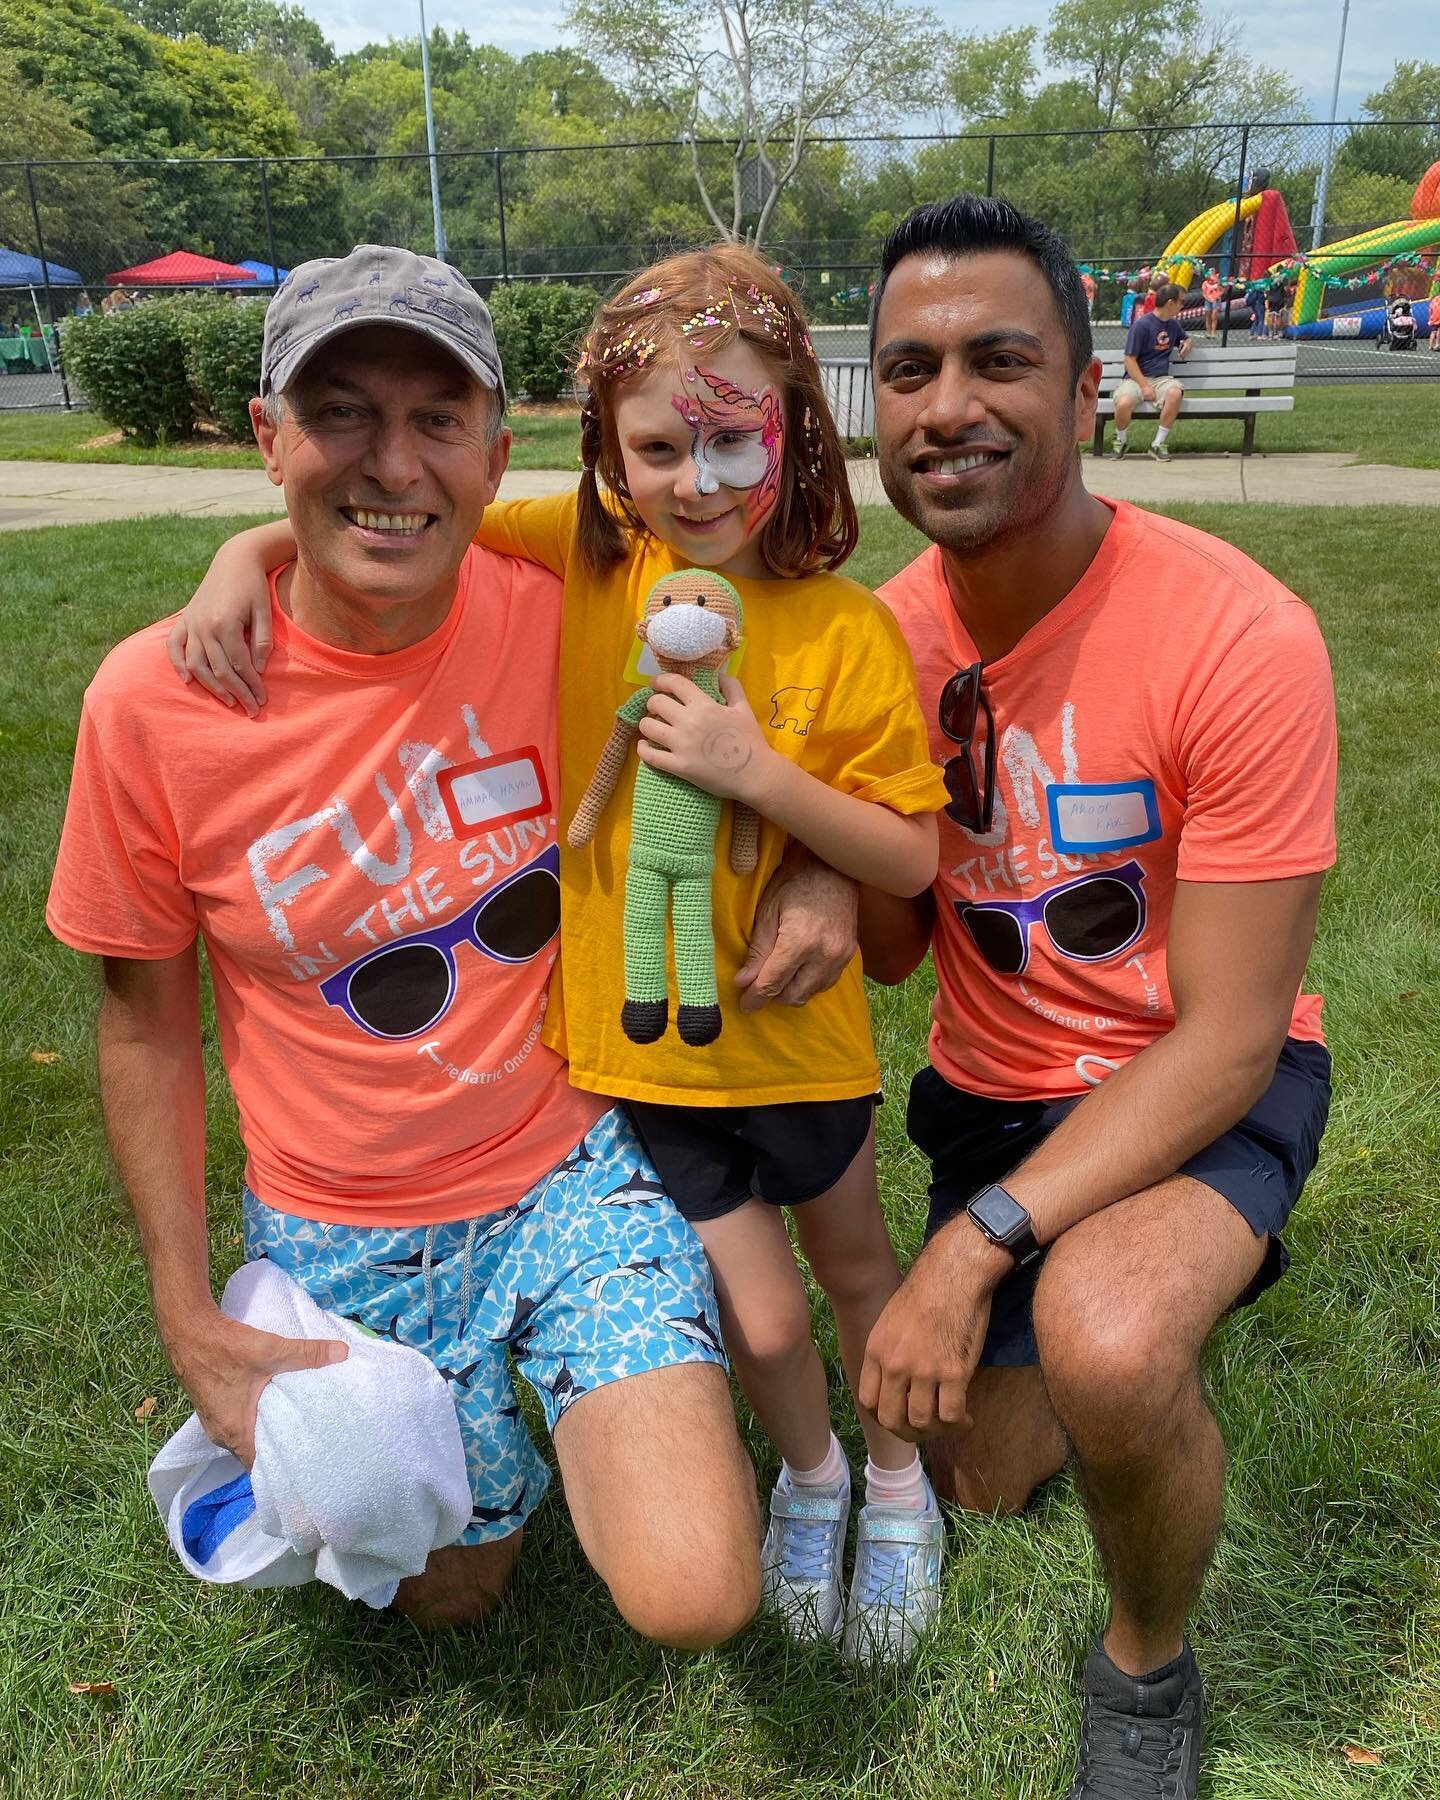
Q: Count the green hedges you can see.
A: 3